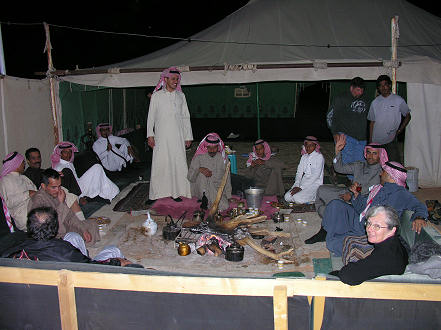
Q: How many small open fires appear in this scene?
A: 1